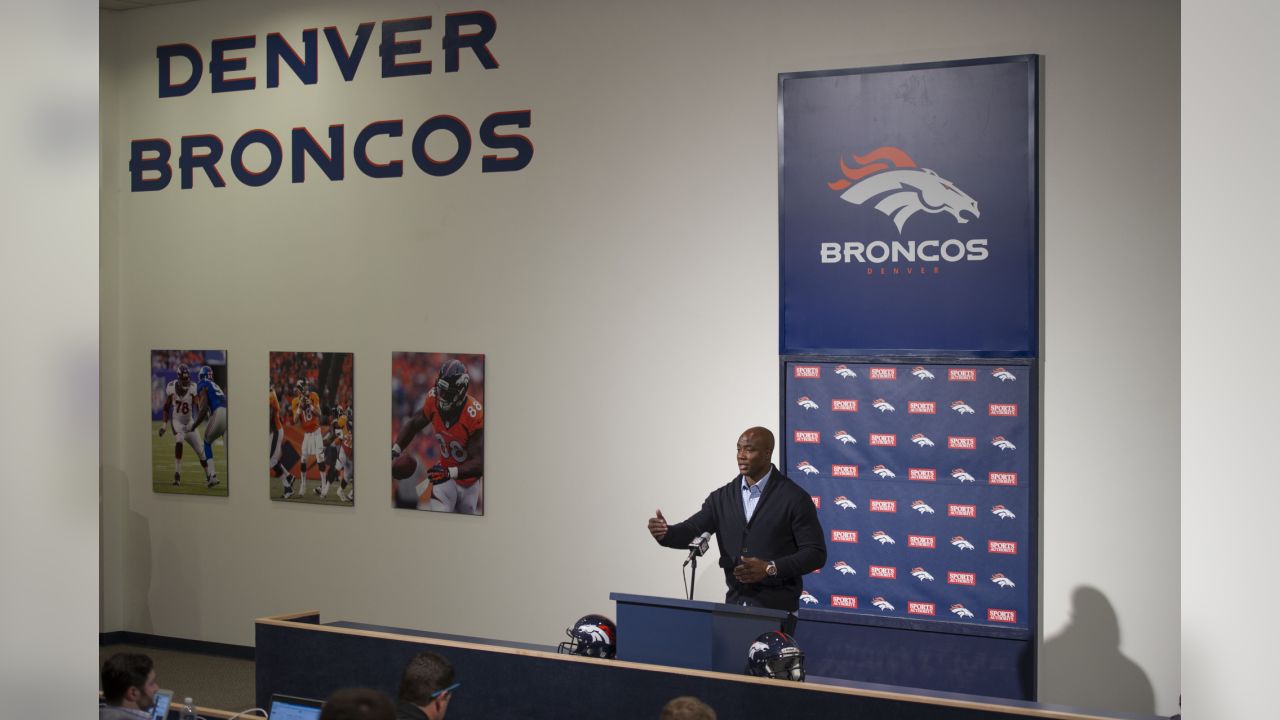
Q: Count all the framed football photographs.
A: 3